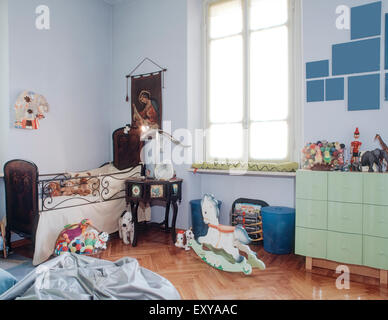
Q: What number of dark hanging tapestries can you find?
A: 1